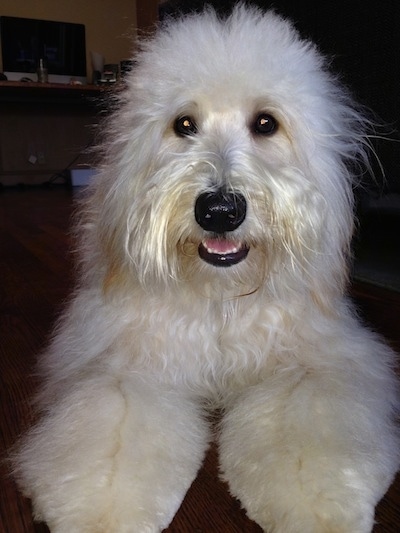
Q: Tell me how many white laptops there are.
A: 0